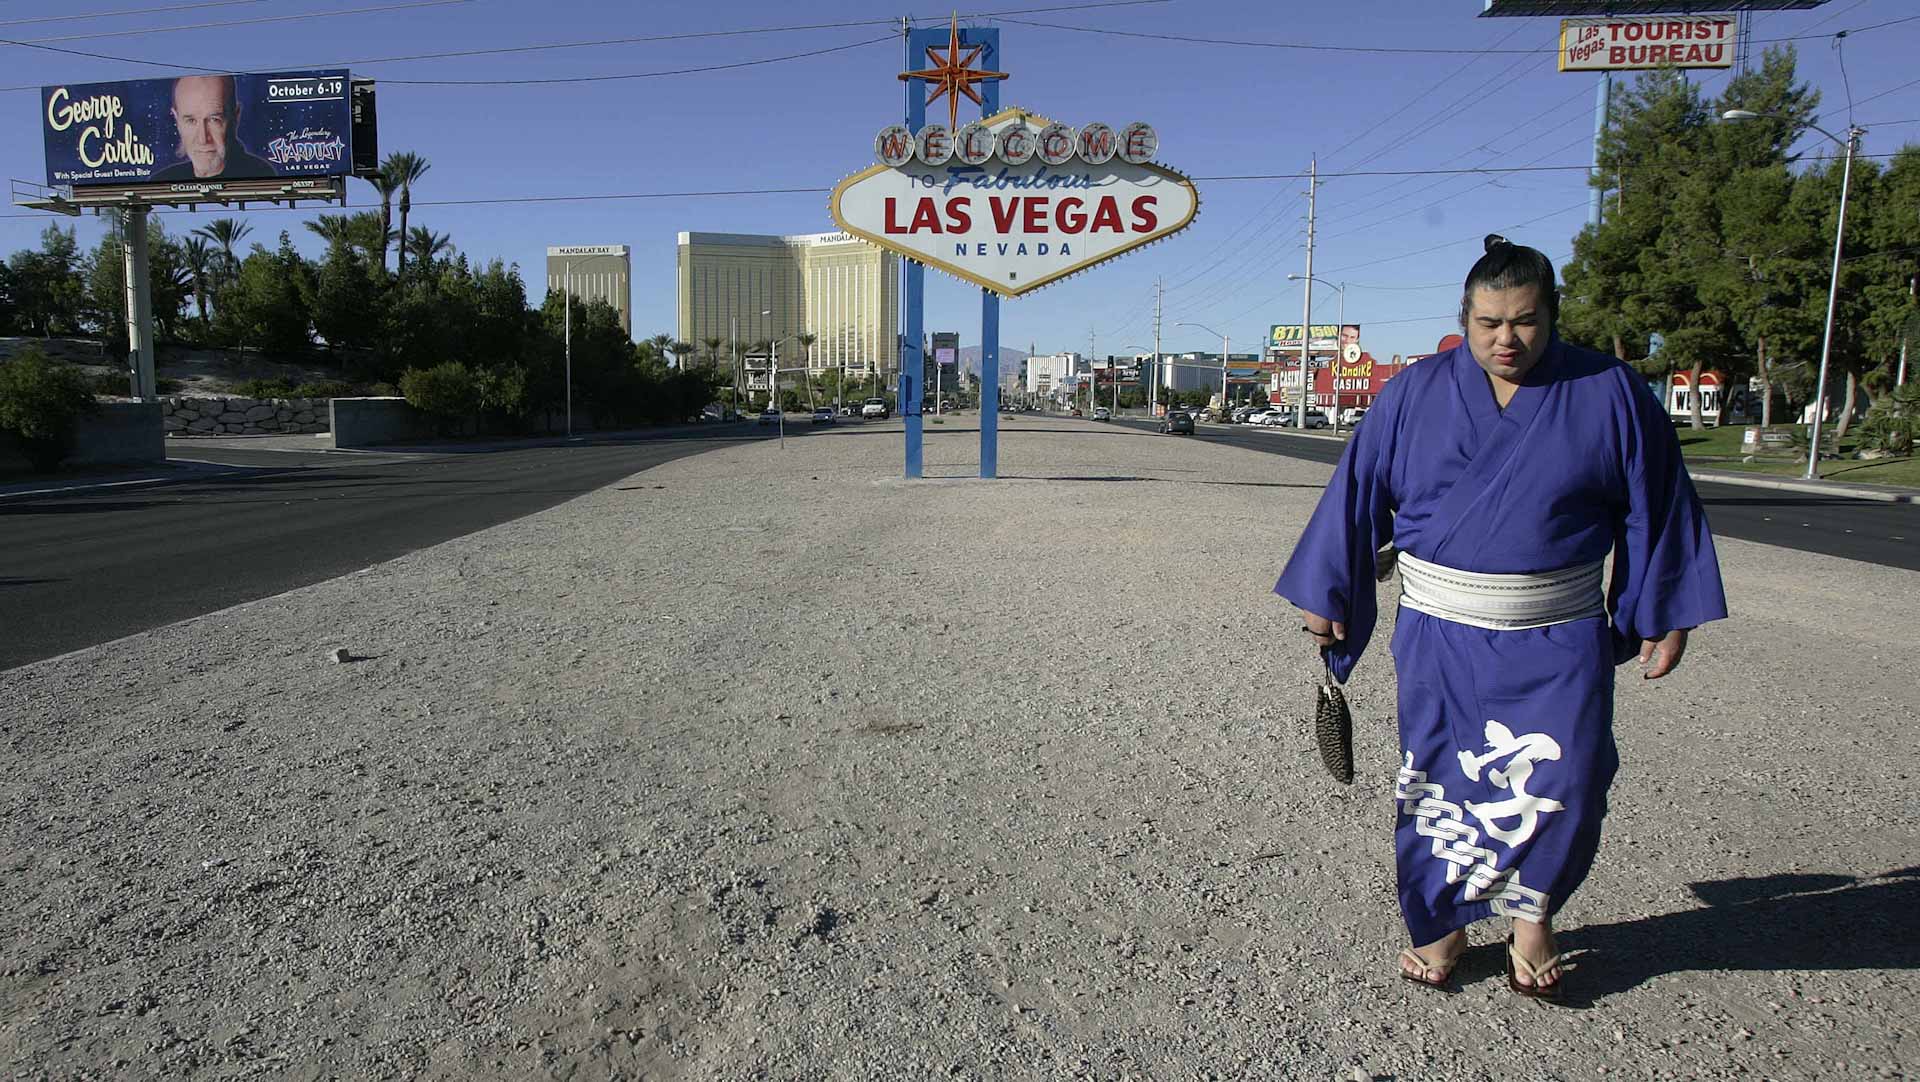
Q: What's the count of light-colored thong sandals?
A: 2